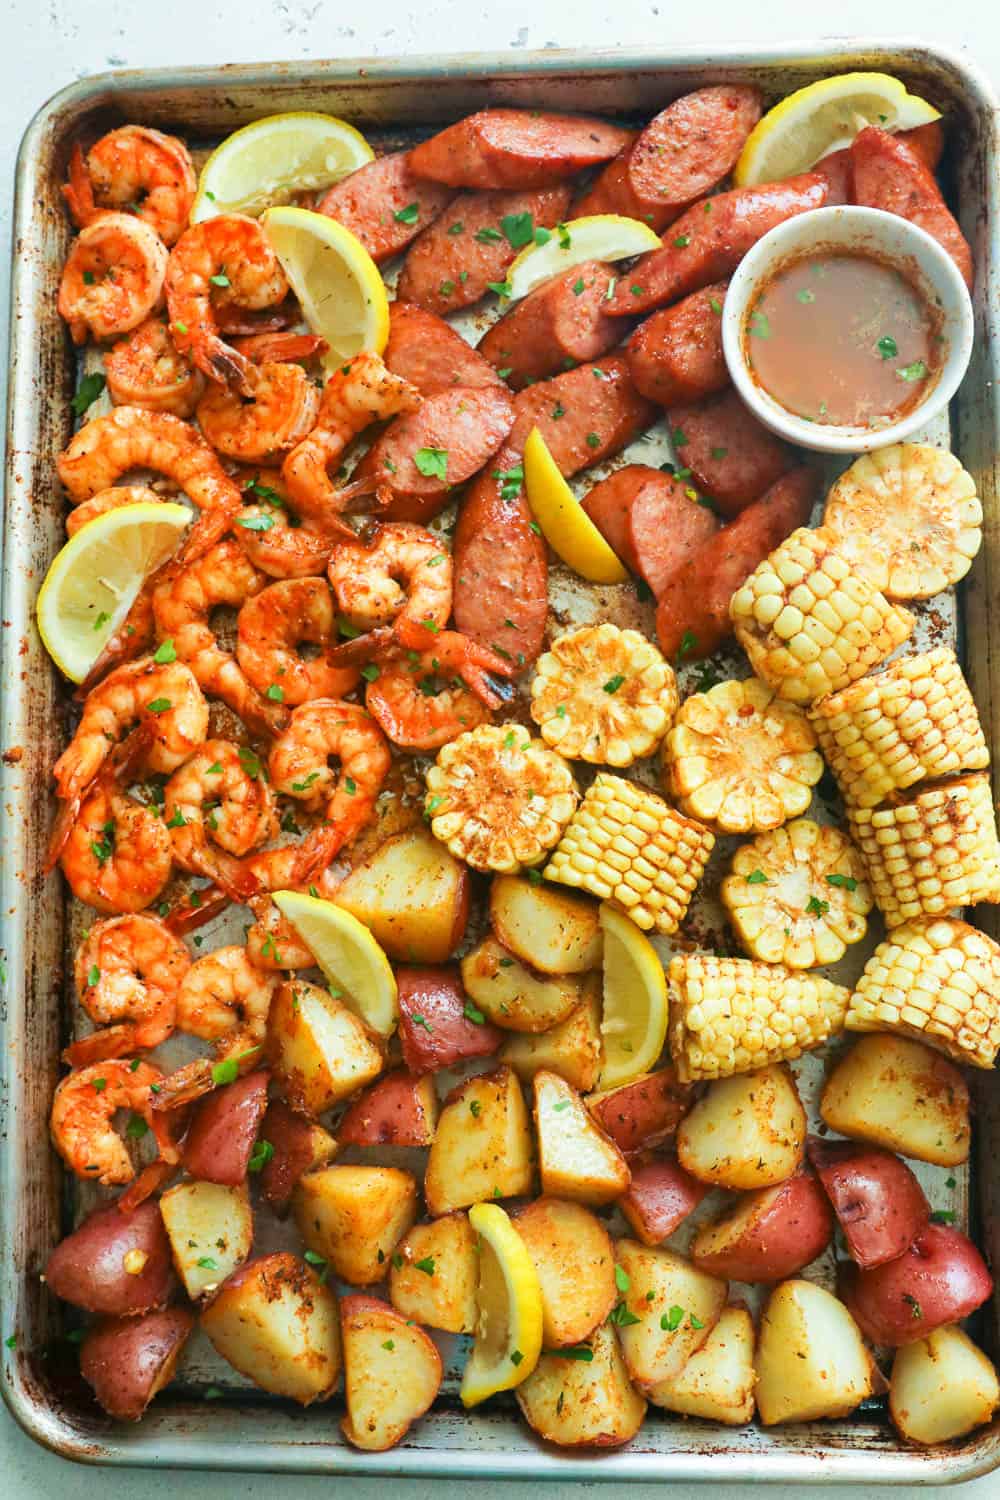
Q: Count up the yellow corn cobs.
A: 11